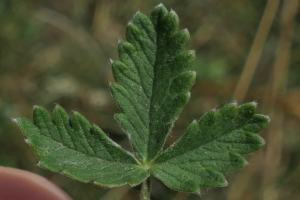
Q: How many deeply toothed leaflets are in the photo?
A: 3